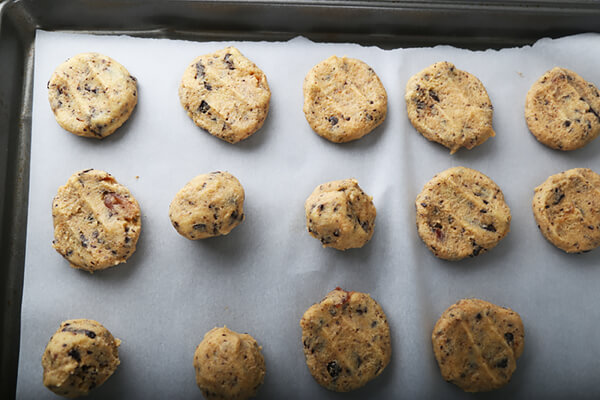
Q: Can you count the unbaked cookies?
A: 14